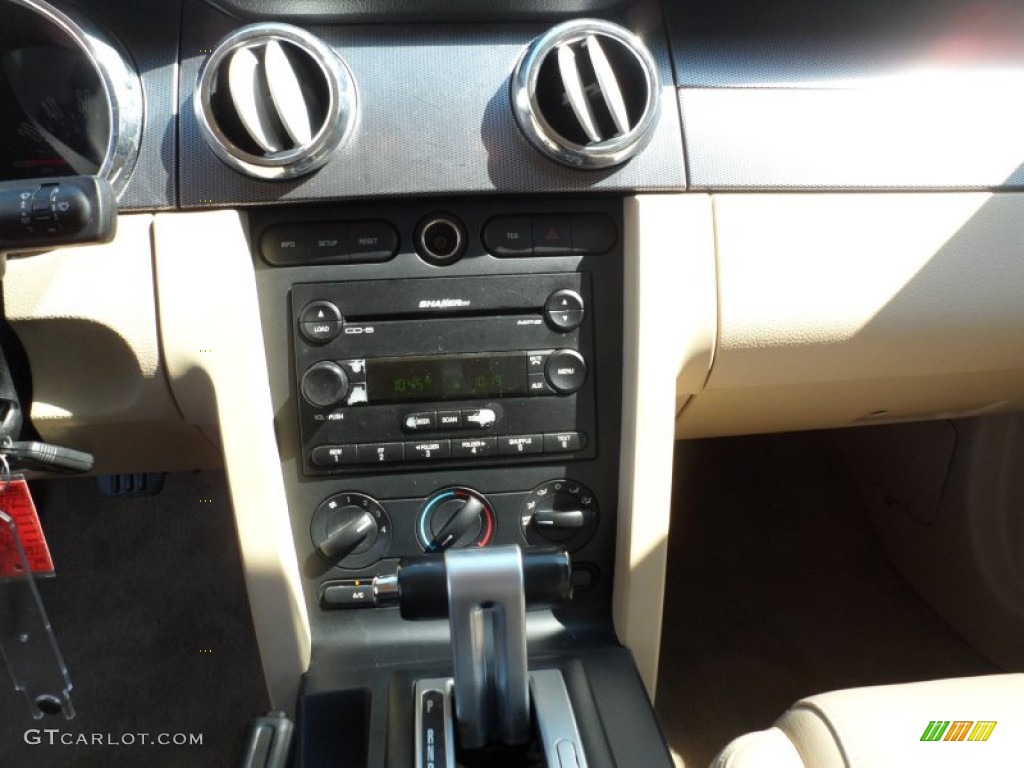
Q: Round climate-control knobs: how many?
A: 3